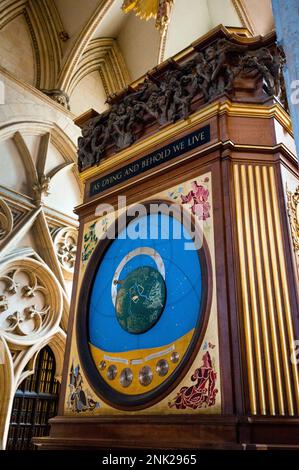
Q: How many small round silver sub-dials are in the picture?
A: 6